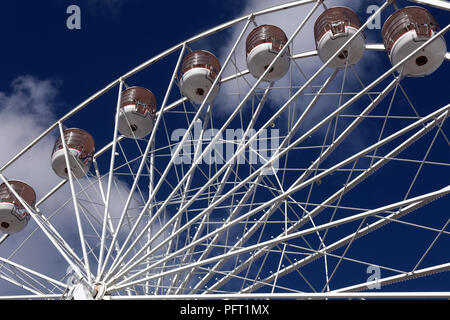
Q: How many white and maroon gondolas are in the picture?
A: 7